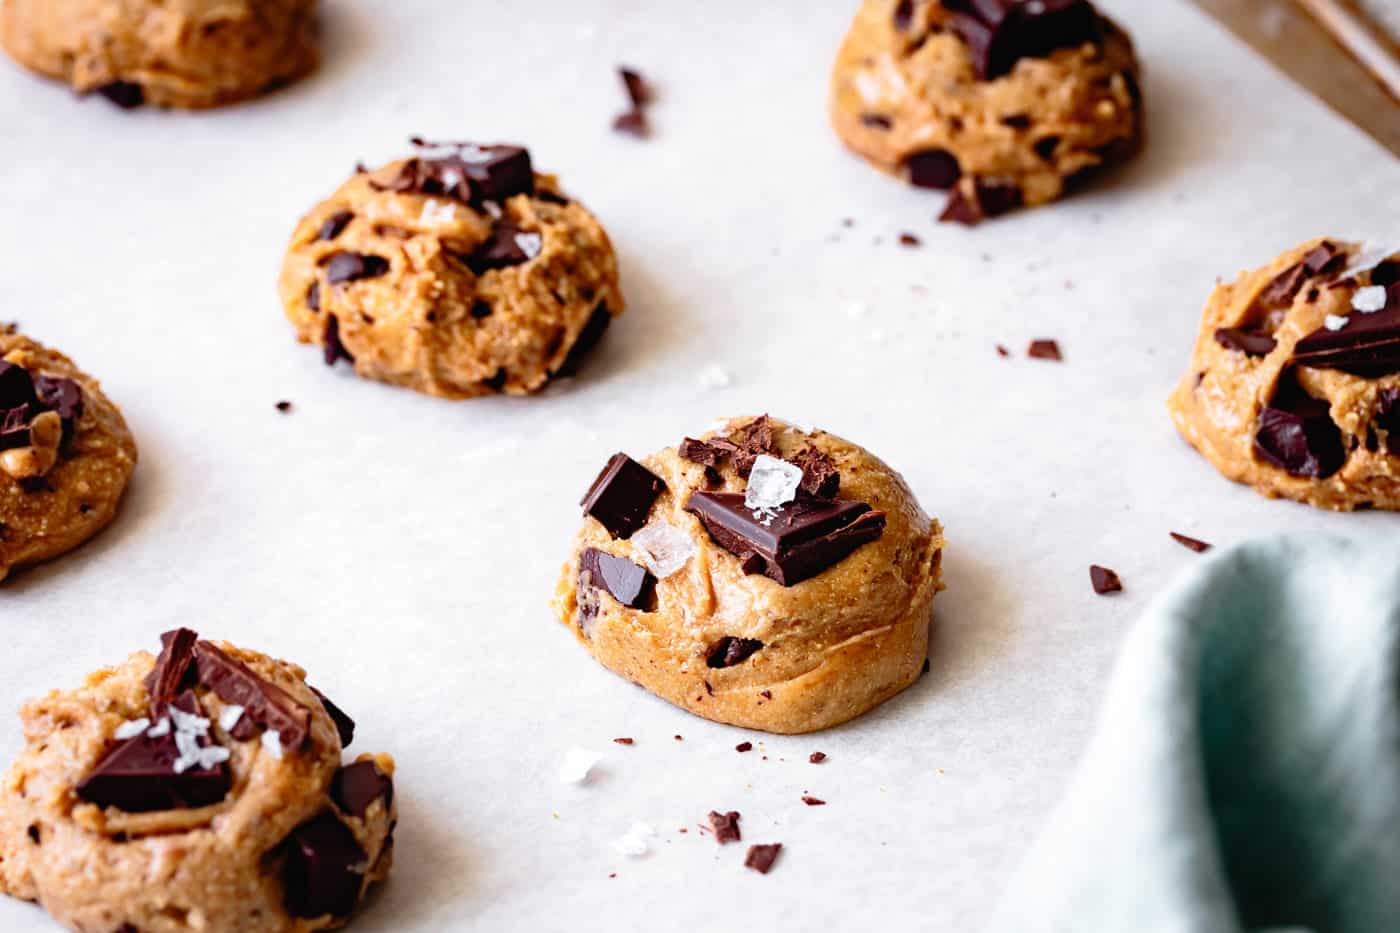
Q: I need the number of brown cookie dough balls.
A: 7